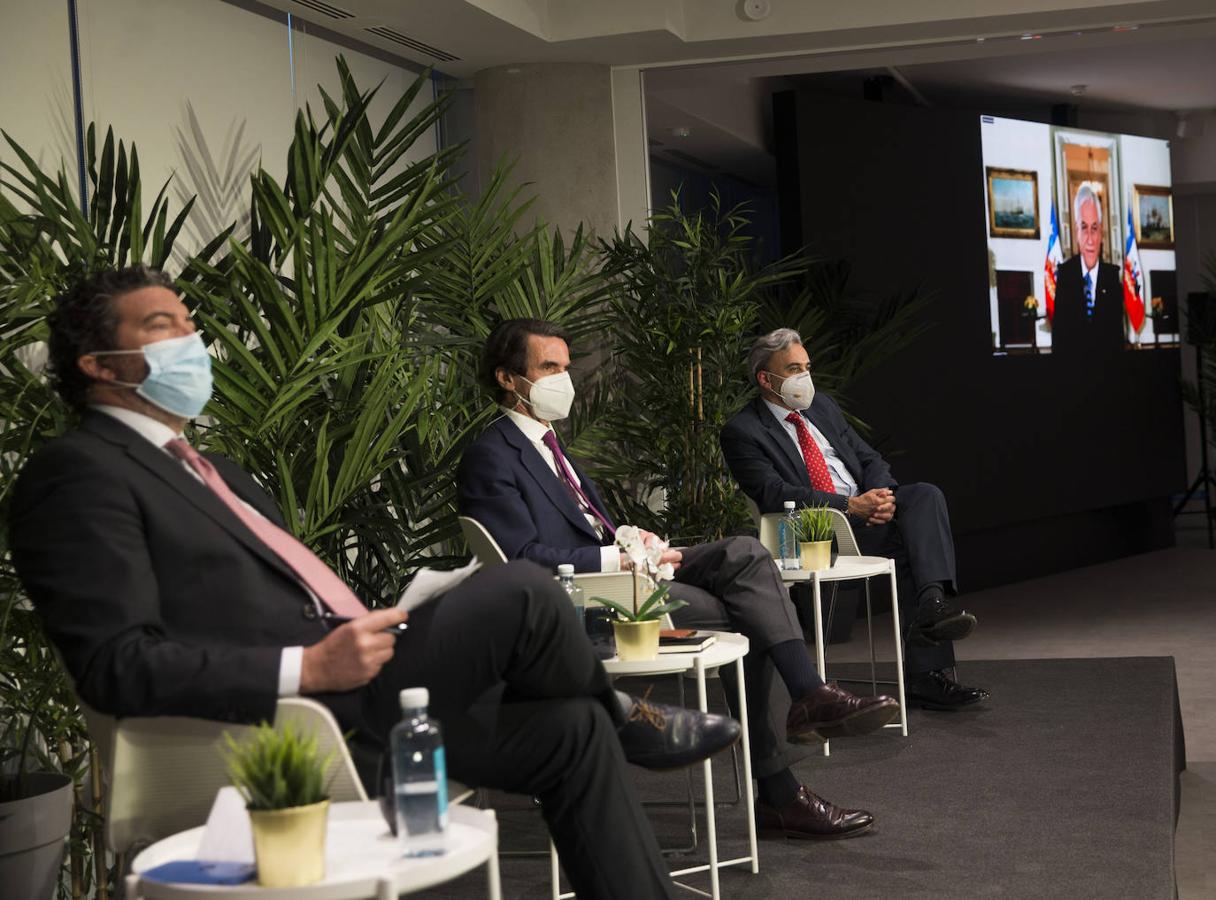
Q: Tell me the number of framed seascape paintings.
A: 2